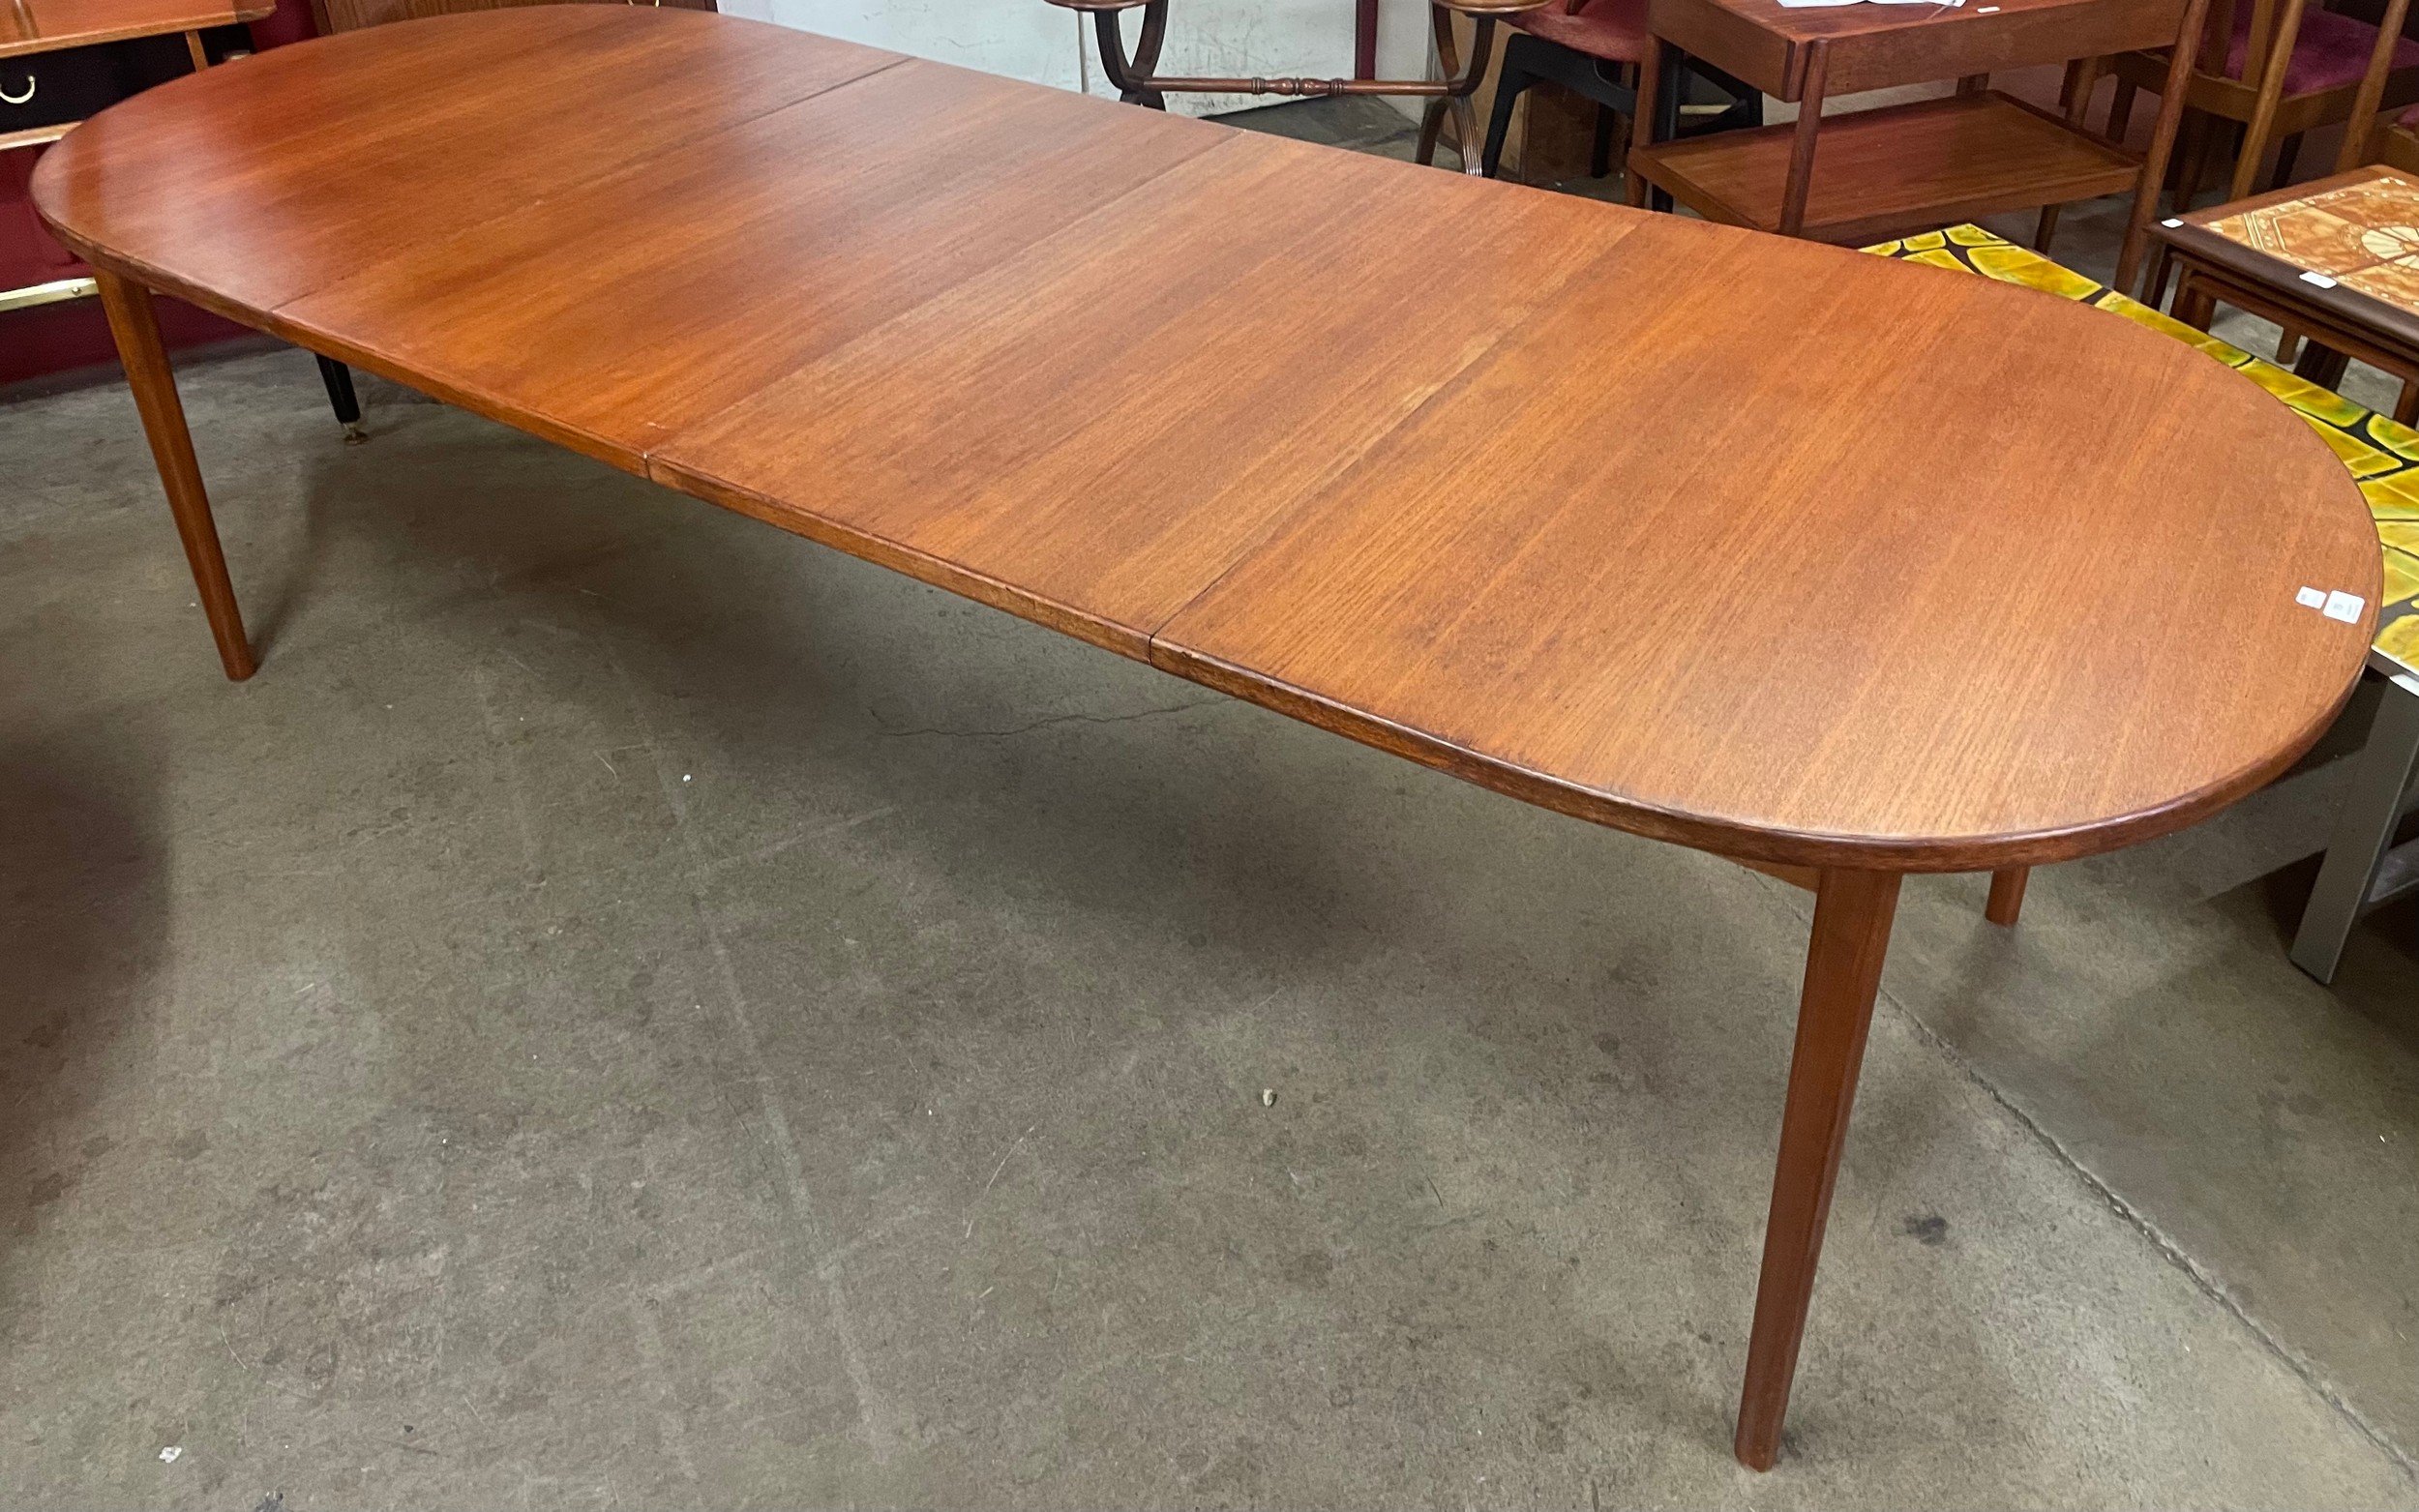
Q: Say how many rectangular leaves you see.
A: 2